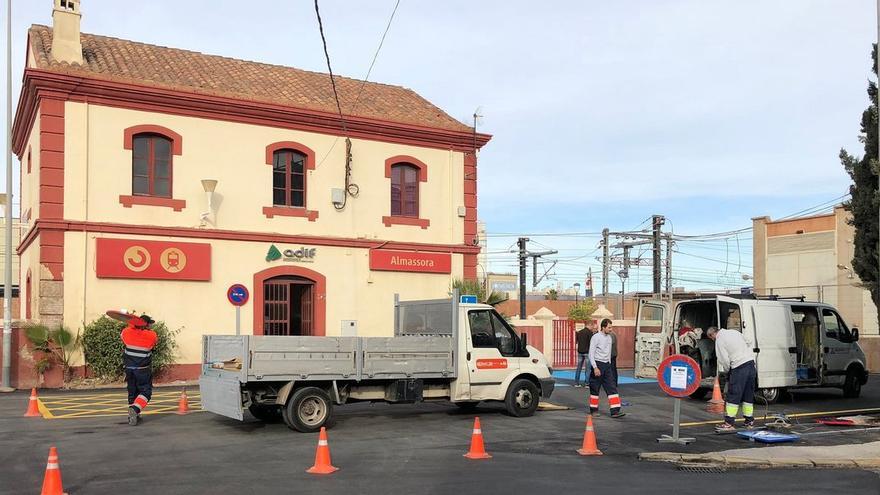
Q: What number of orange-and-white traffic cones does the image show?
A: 7